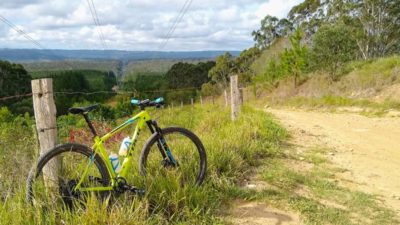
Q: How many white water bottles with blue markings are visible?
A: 2